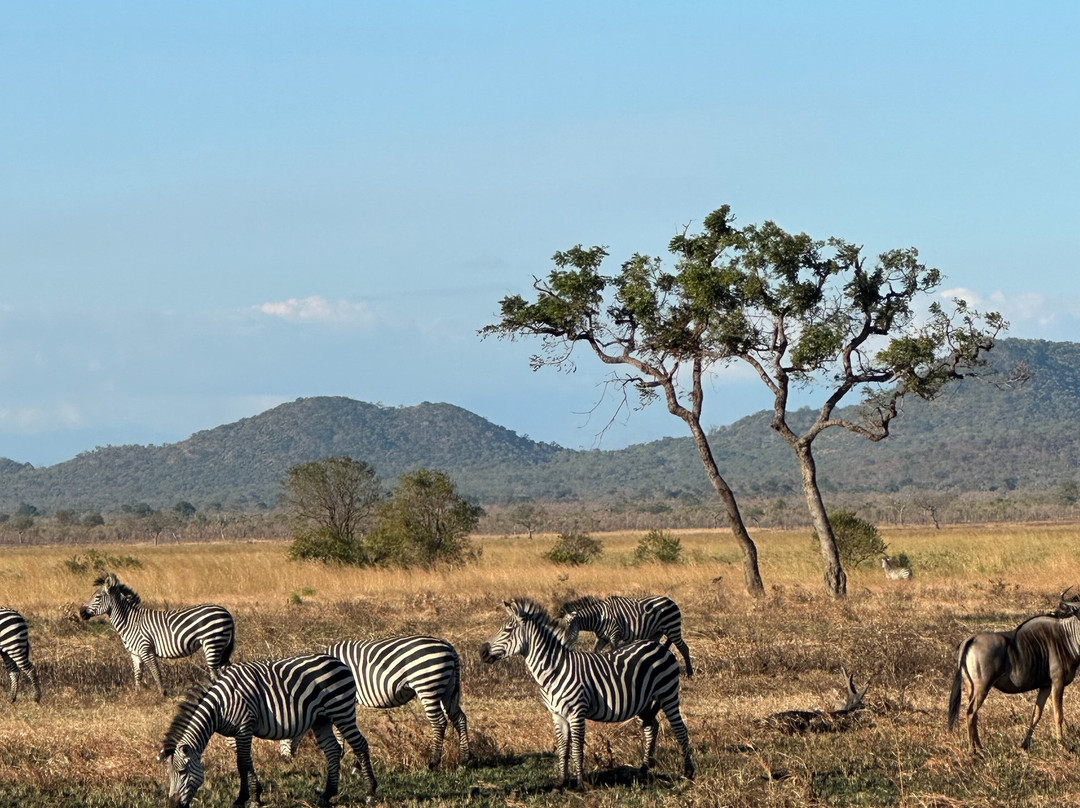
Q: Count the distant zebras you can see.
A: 1